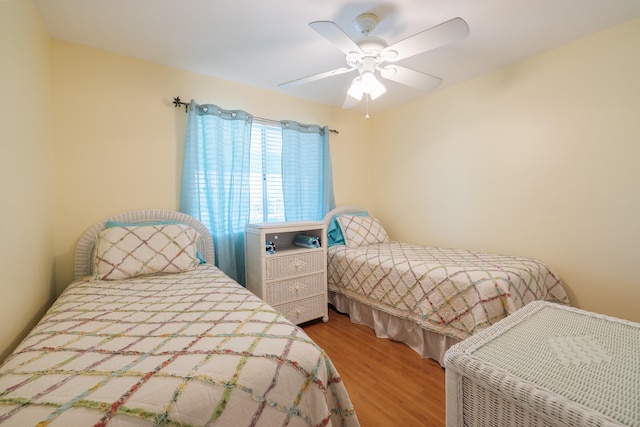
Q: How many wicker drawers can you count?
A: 3